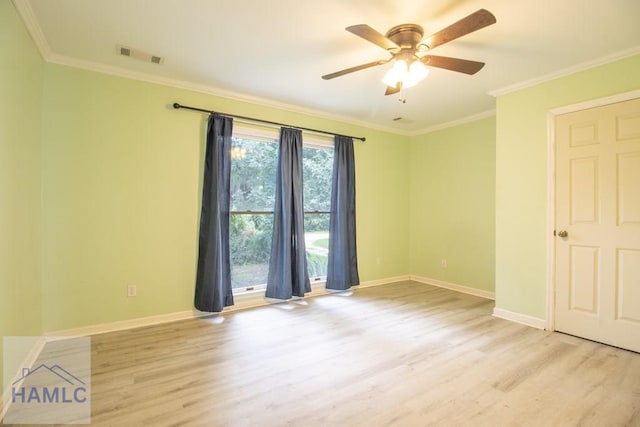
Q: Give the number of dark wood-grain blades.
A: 5